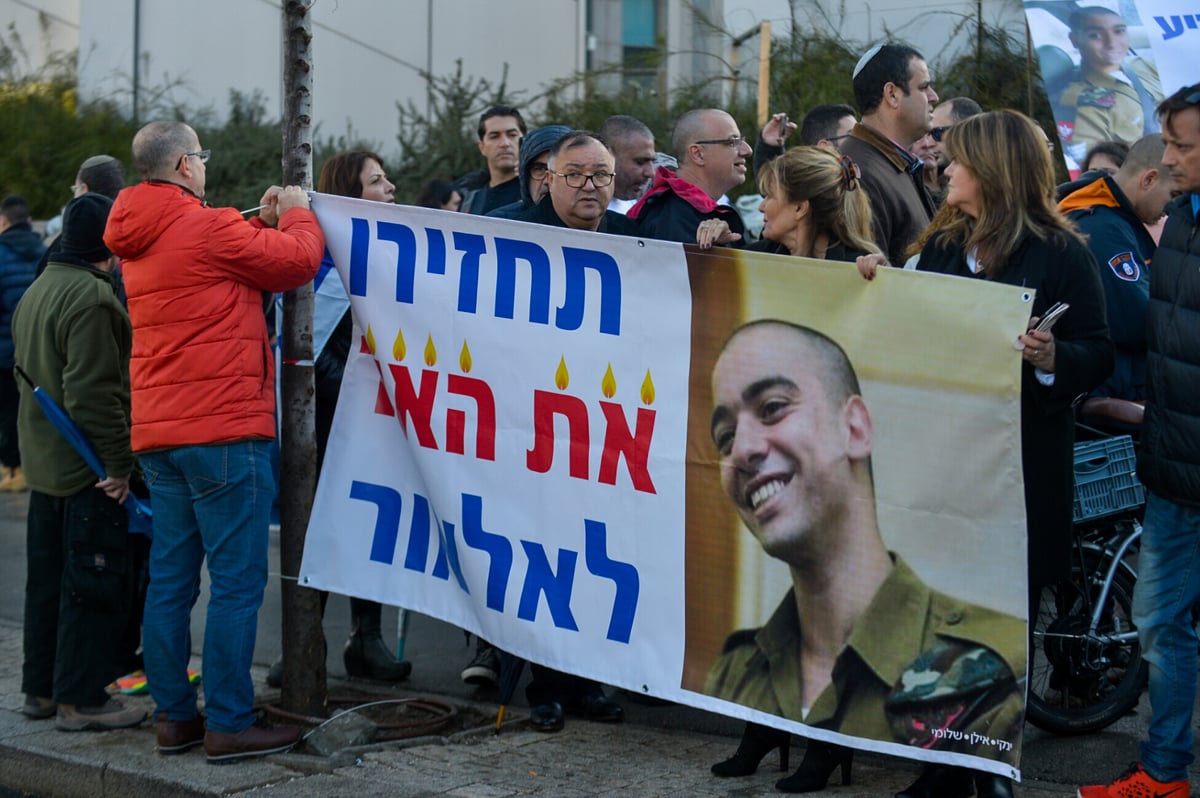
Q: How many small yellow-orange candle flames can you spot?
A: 7